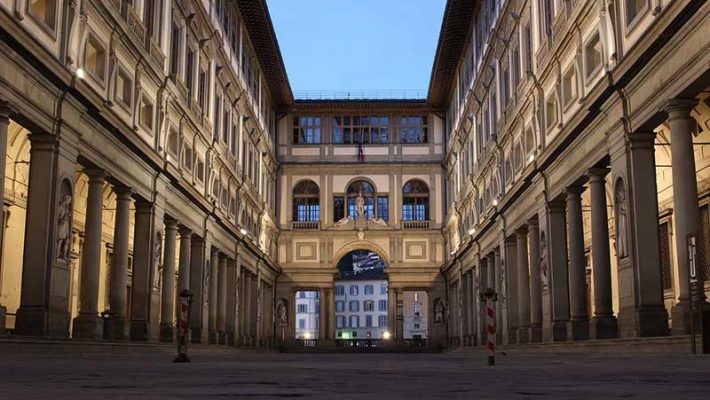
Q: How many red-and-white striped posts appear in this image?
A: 2